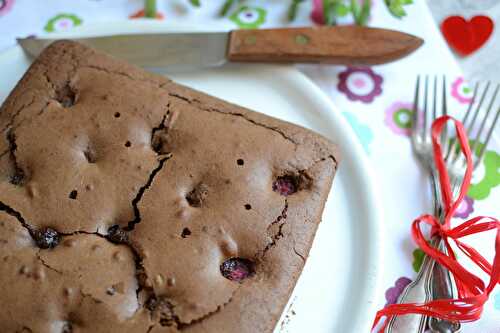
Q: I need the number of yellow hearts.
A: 0